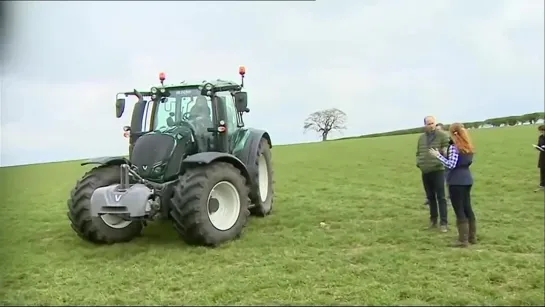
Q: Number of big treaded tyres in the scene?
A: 3